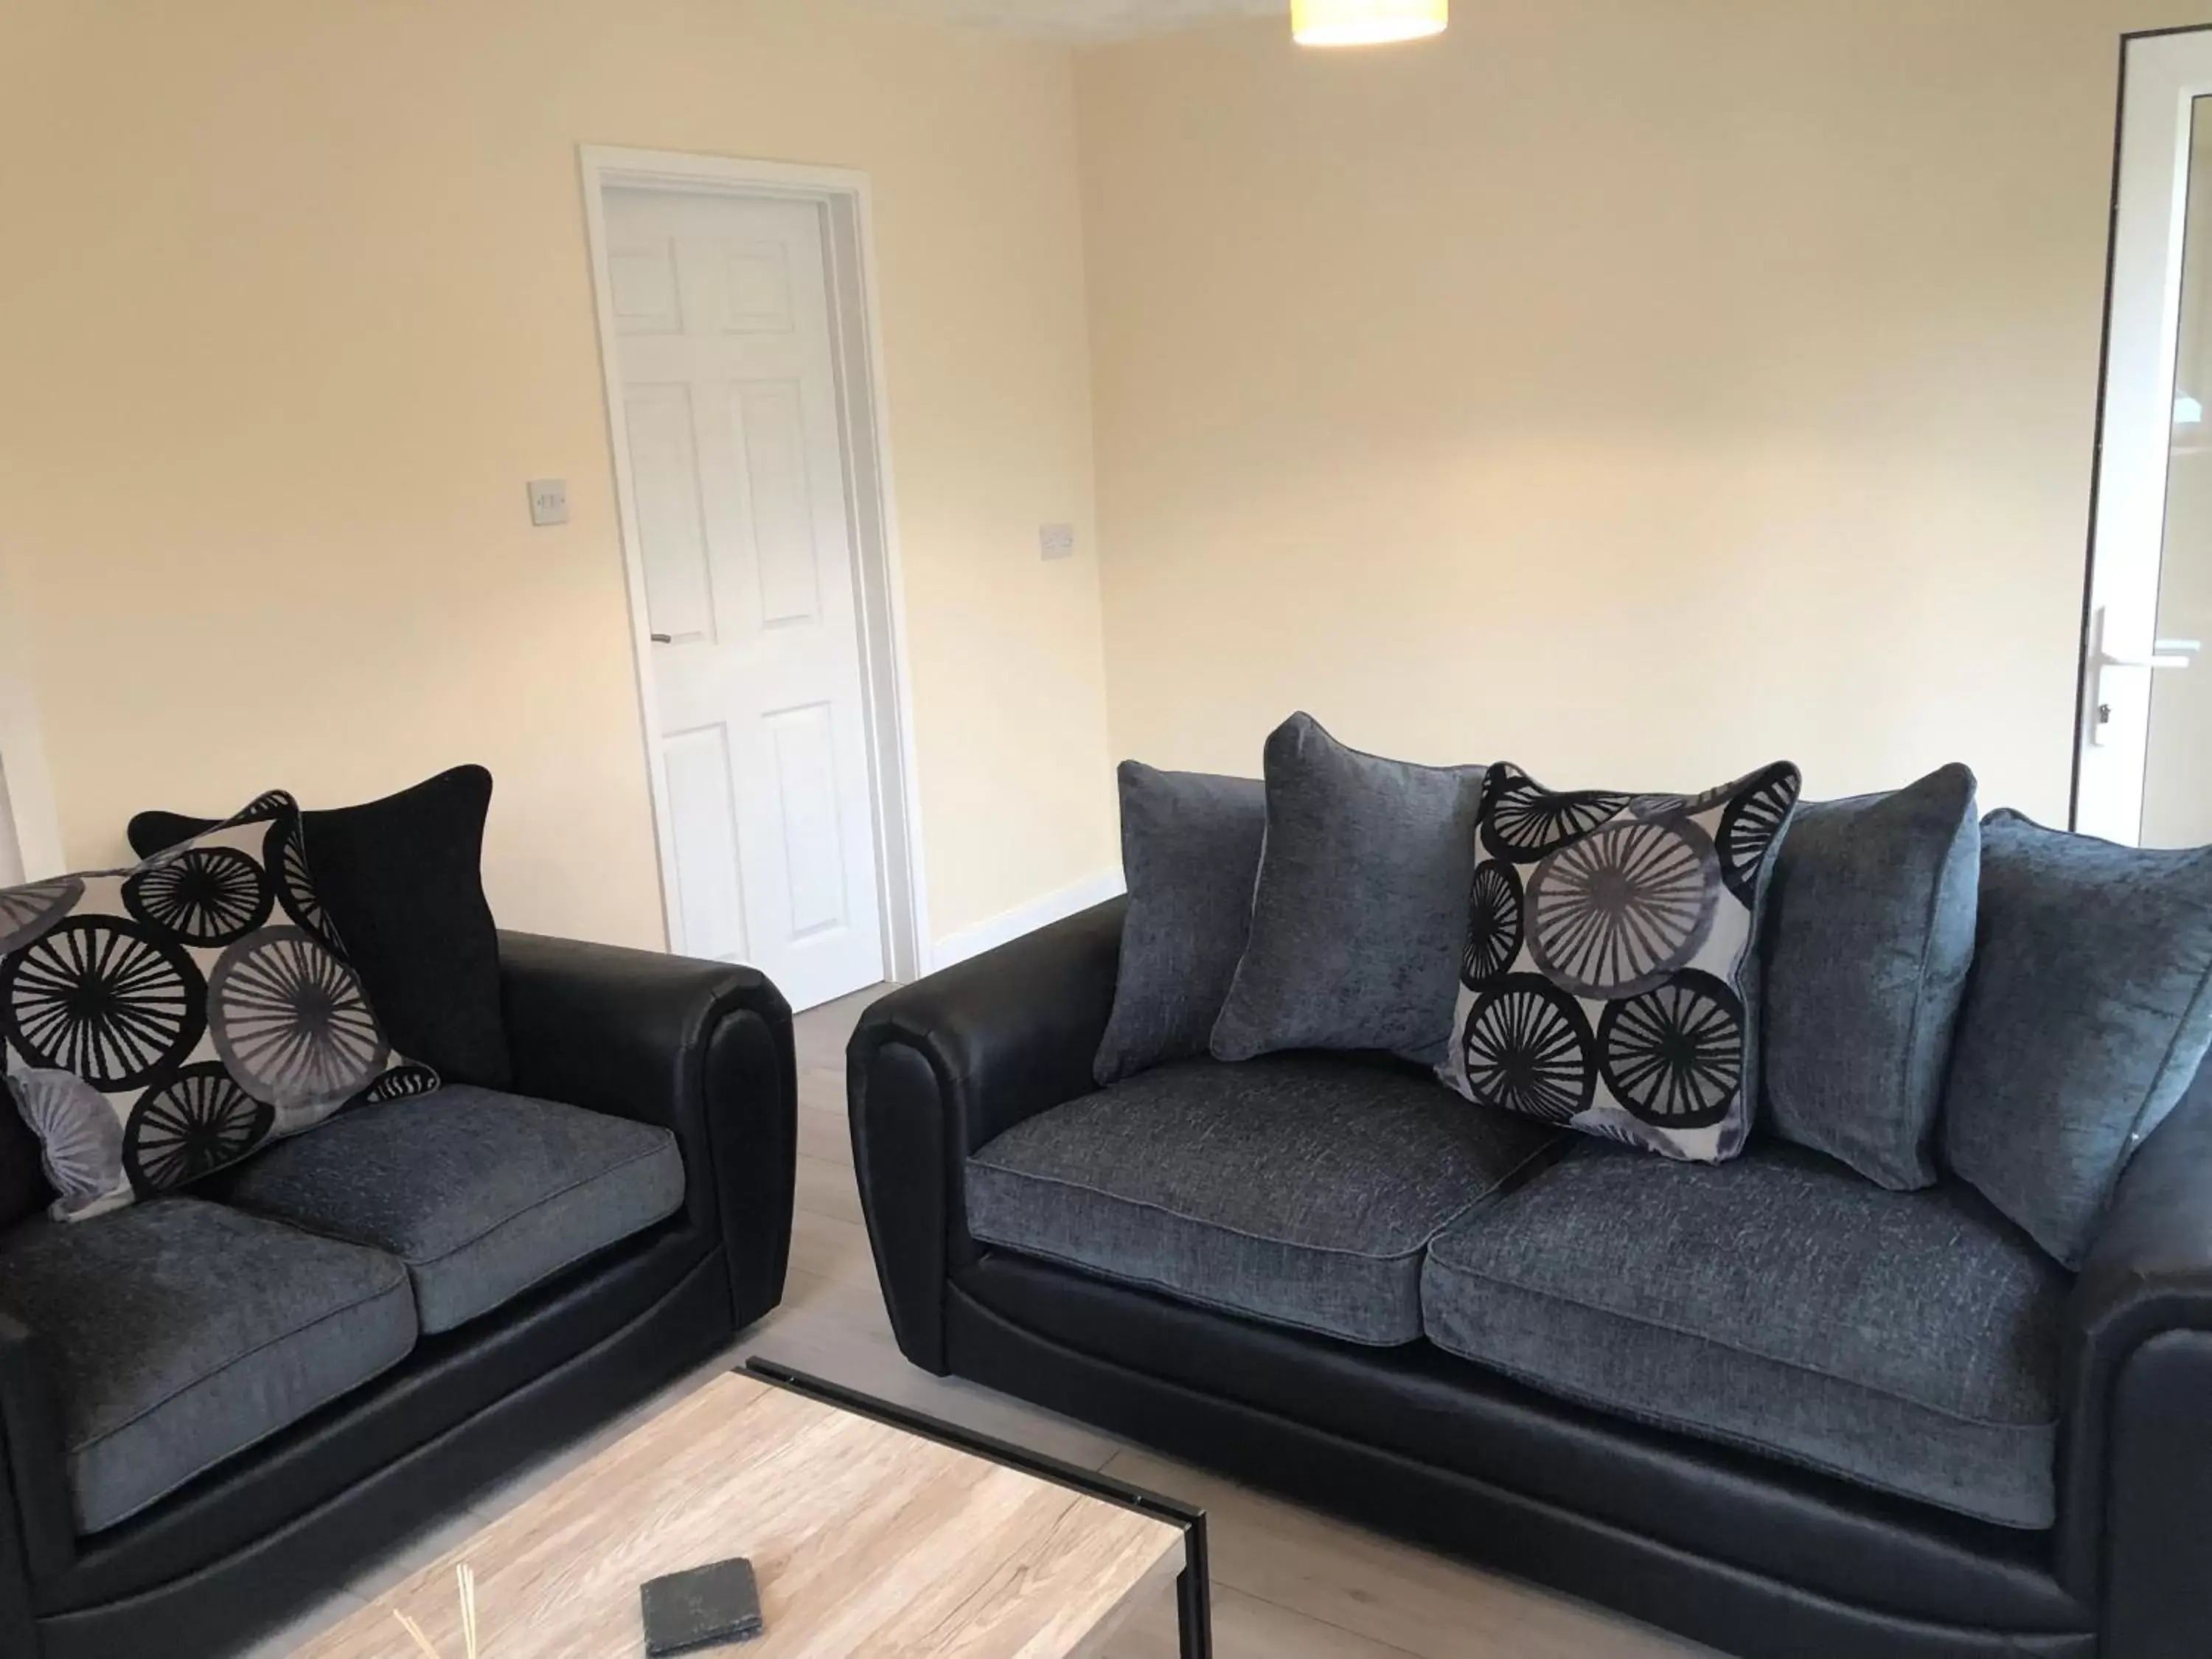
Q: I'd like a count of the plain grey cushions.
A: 4